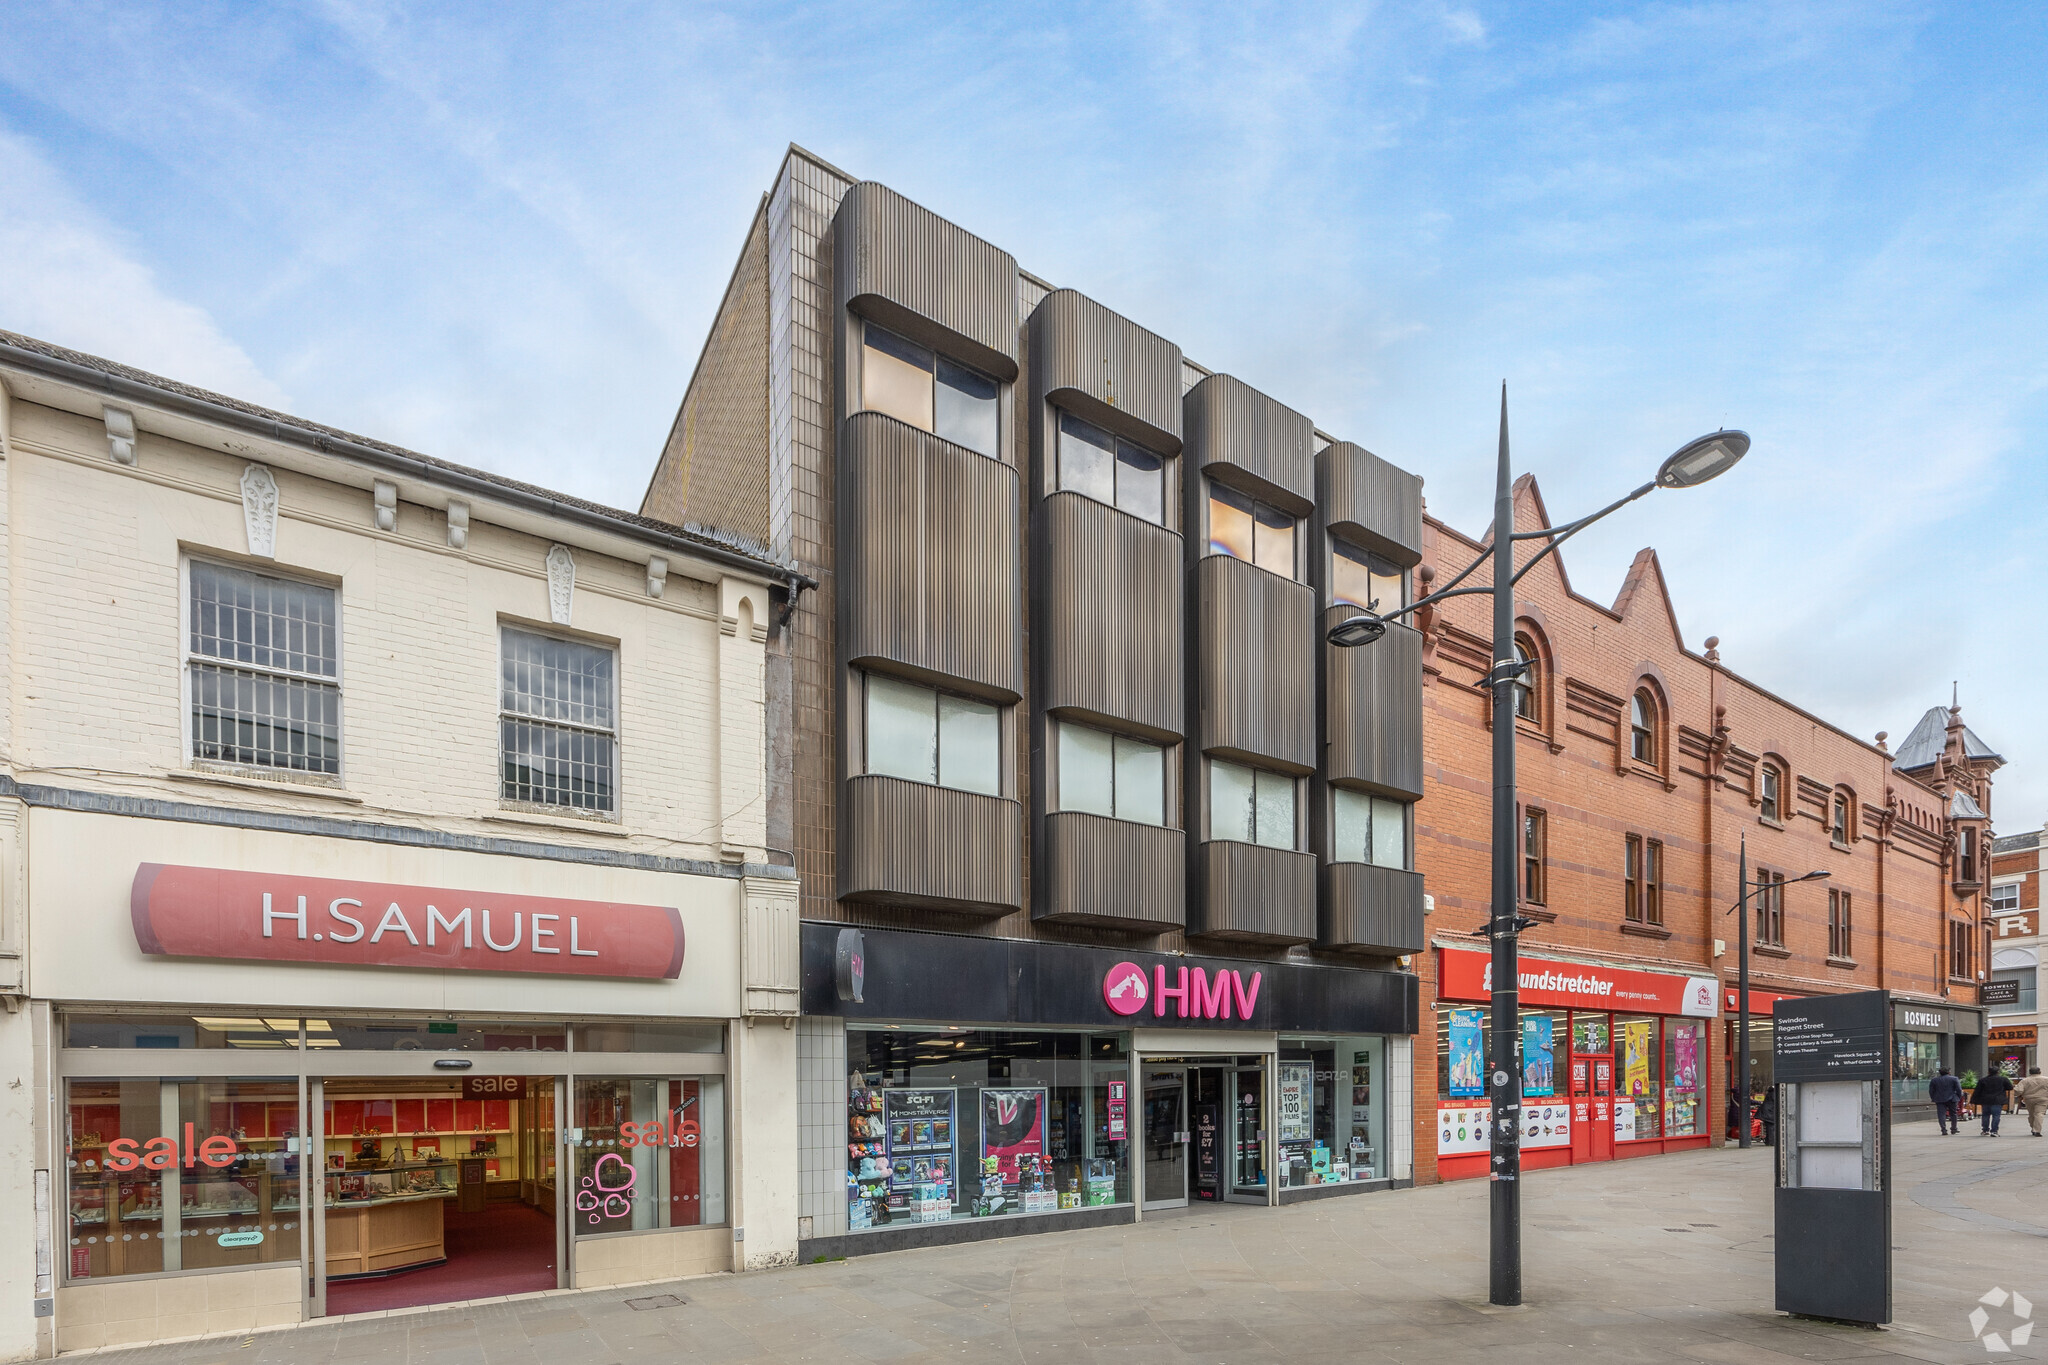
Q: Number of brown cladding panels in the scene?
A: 12